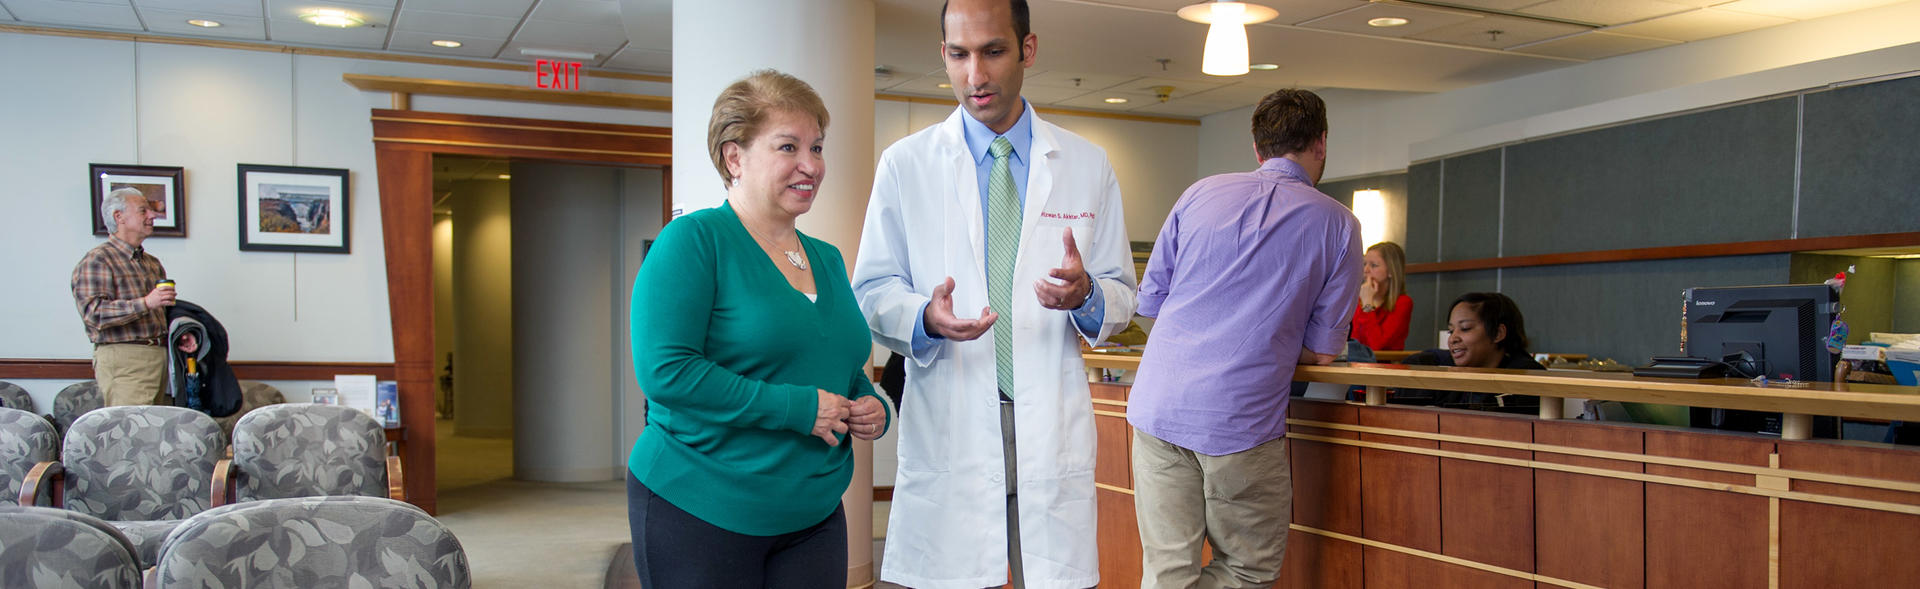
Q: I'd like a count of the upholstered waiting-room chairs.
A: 8